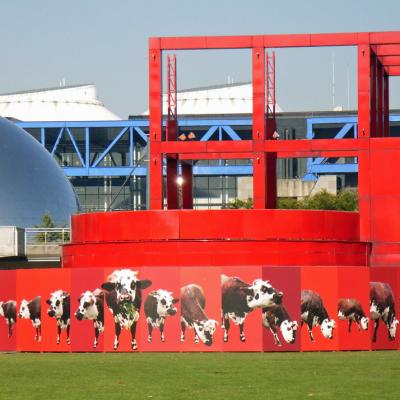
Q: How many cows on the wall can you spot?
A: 12